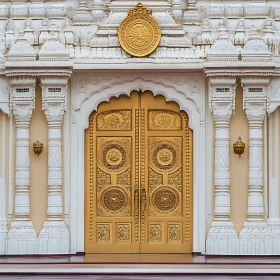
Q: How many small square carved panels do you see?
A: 4